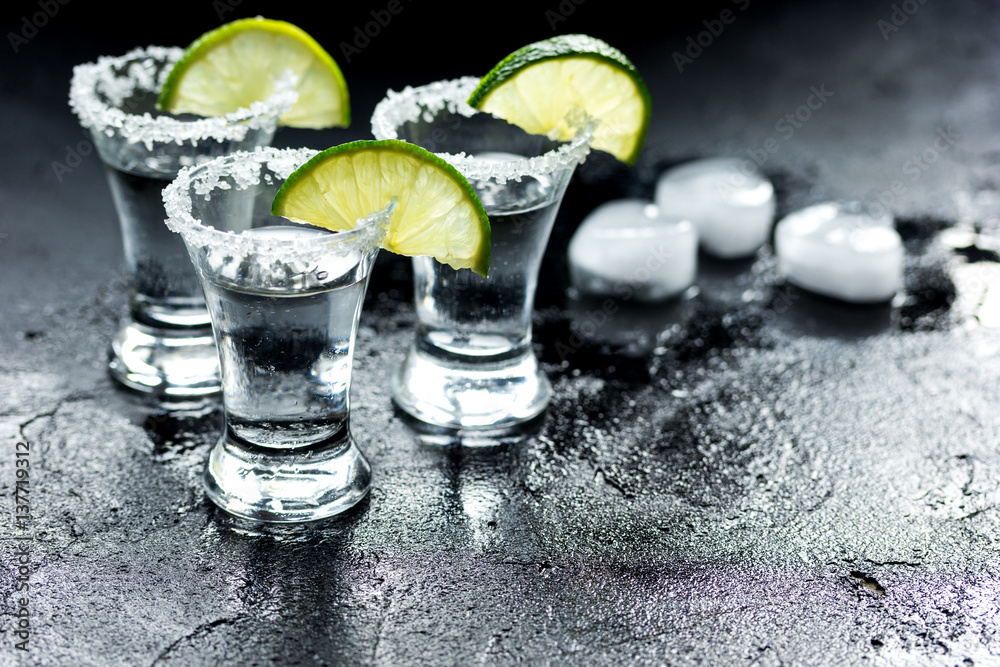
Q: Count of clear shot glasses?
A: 3